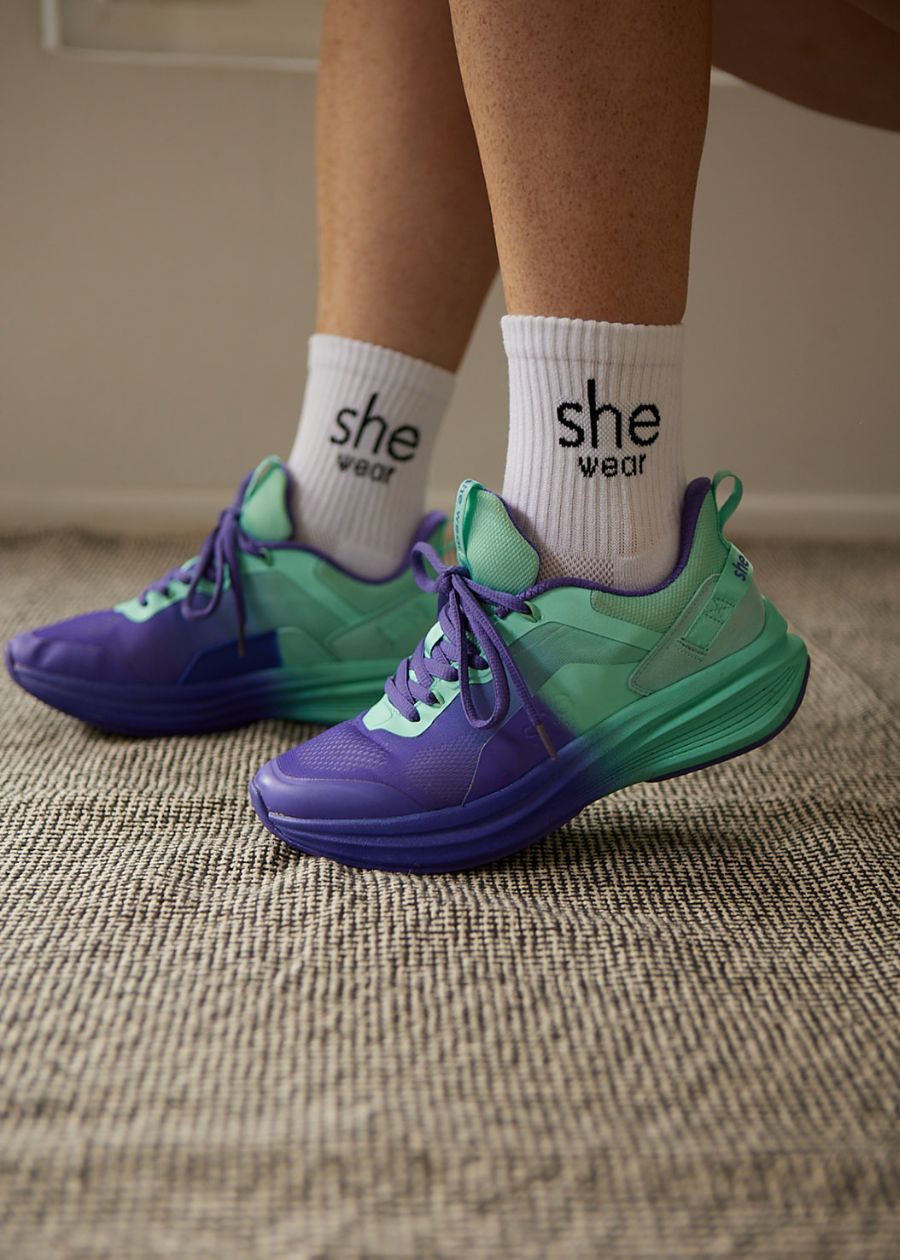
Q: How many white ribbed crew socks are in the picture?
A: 2